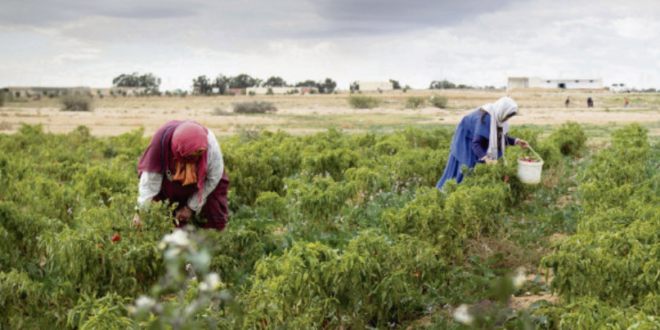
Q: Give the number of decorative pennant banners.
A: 0